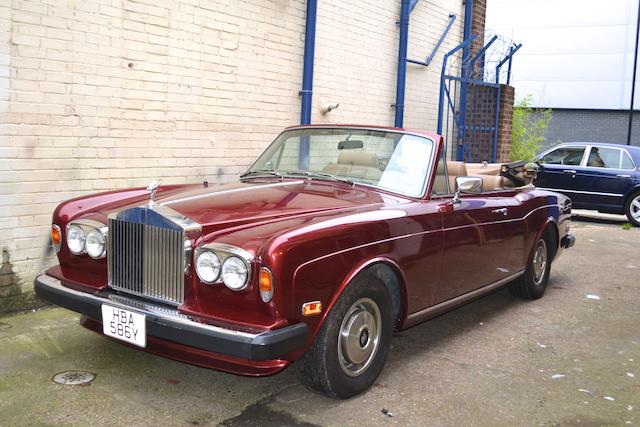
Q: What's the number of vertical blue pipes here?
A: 3